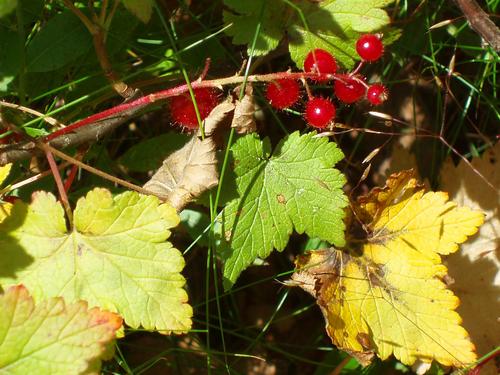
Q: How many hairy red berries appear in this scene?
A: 7